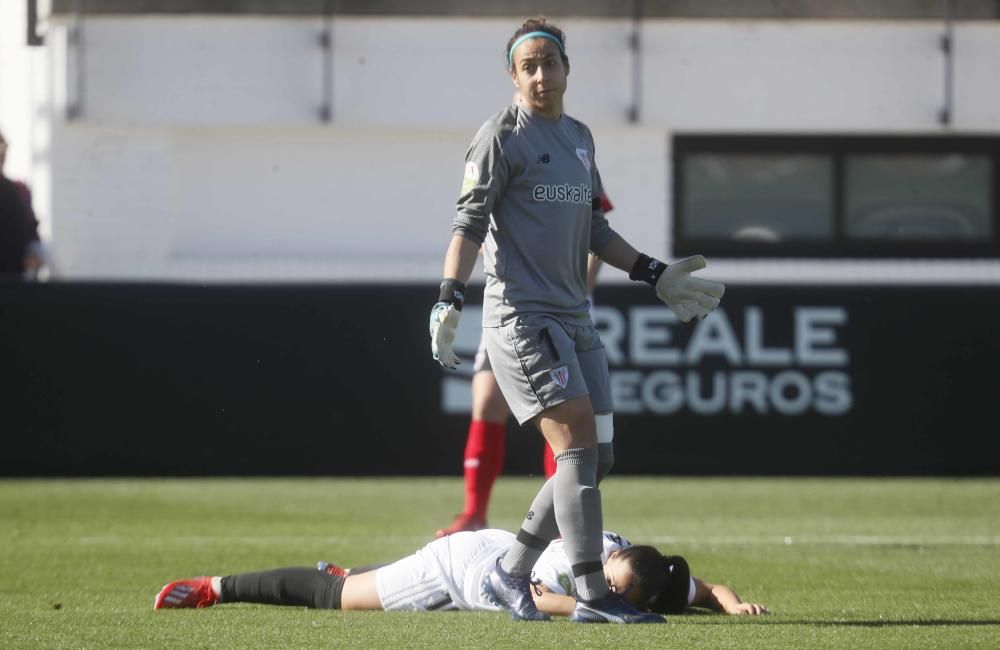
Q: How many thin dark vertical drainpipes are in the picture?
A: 4